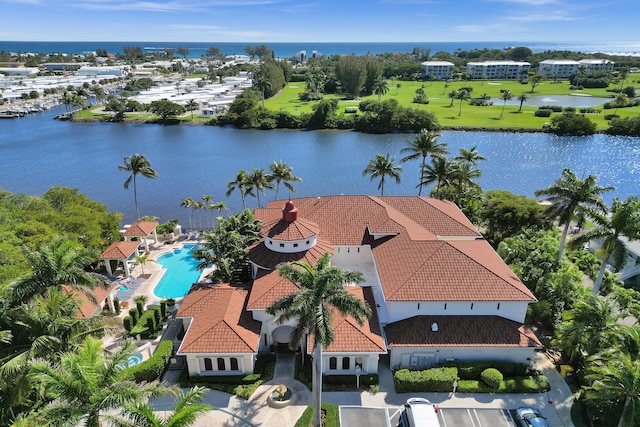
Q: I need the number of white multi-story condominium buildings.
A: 4